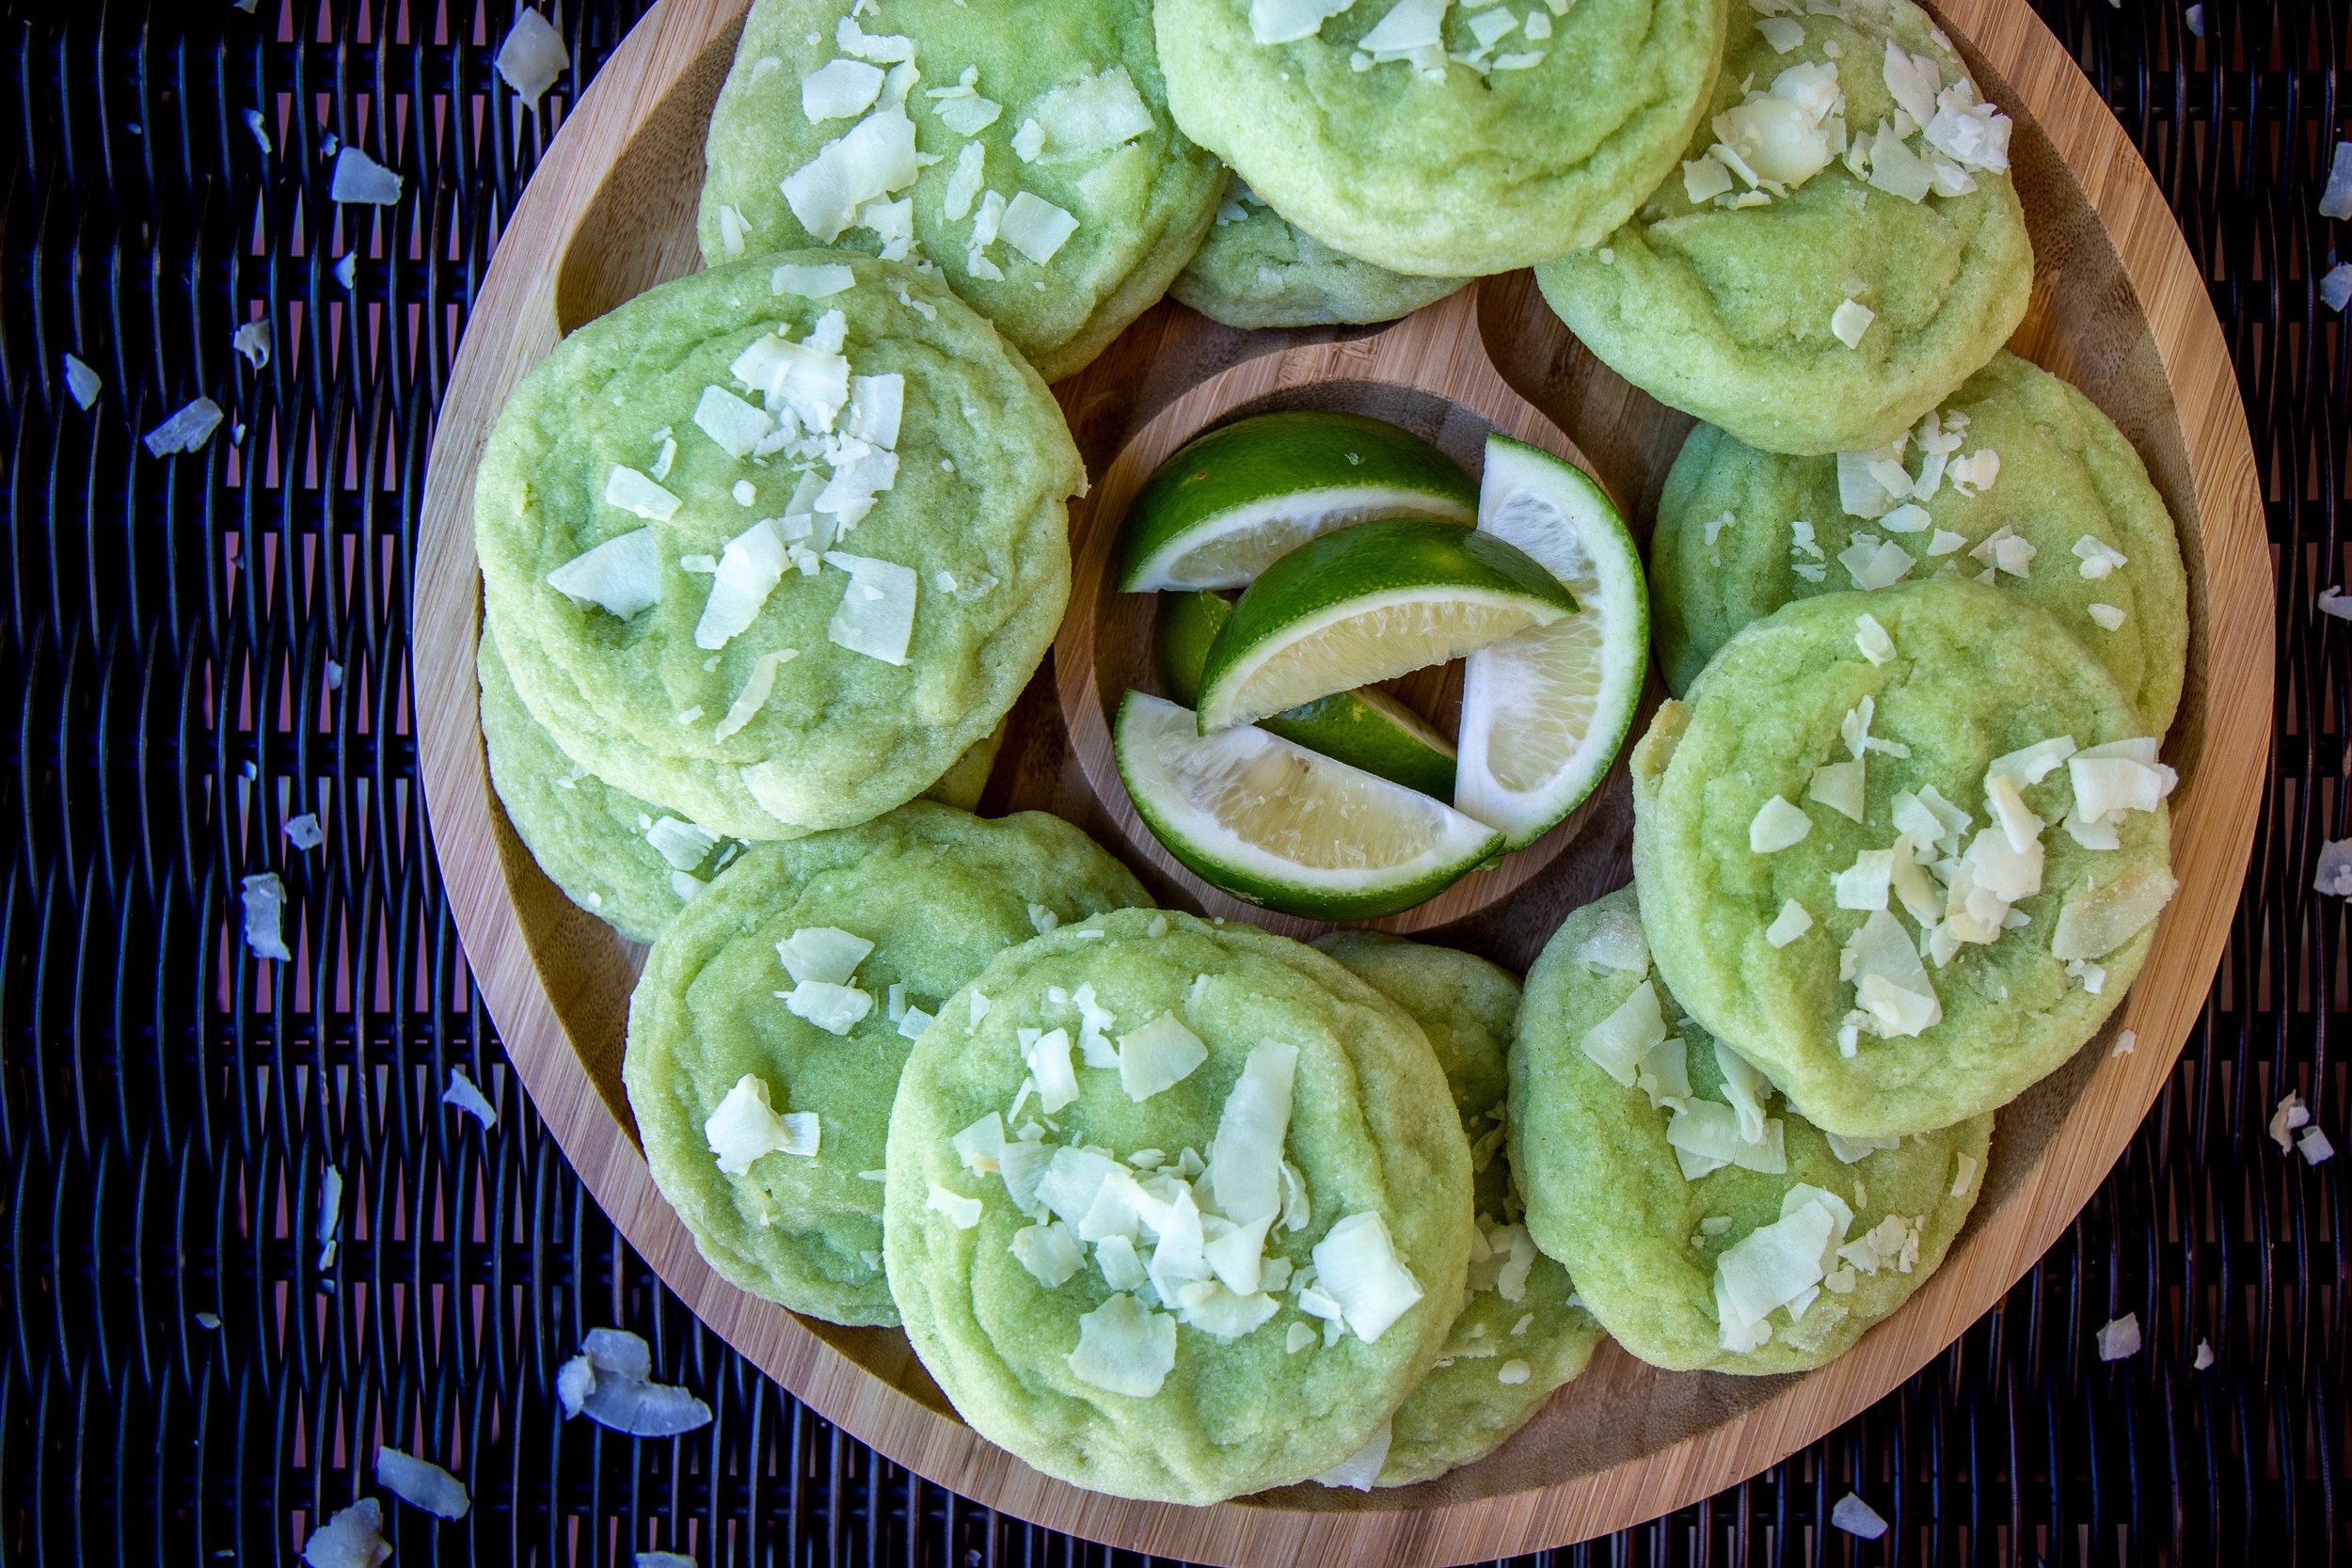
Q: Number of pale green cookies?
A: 12